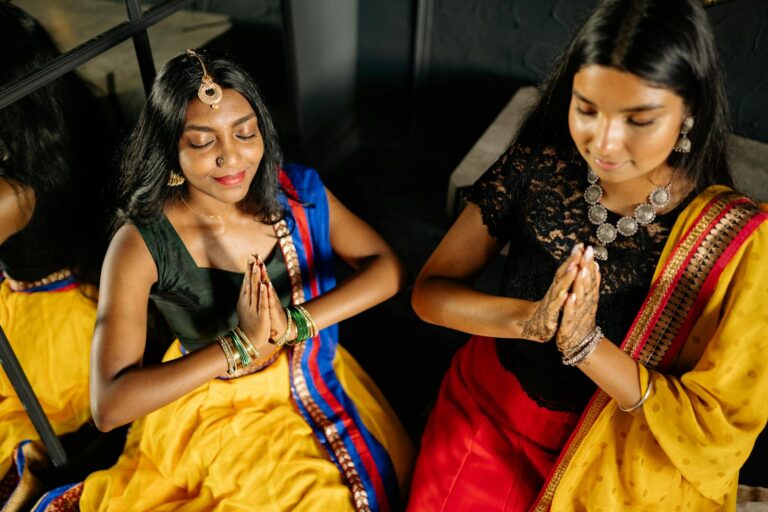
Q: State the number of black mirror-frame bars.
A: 3